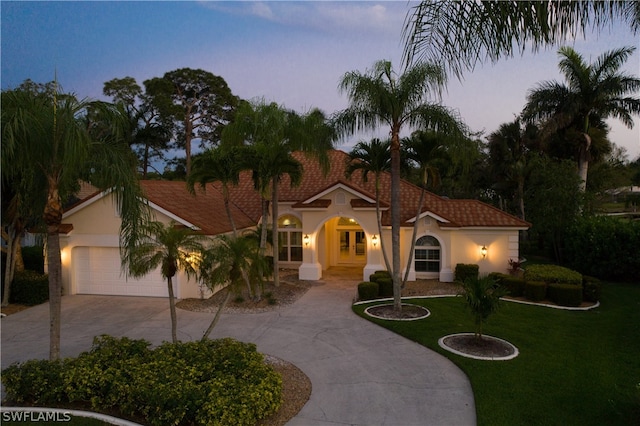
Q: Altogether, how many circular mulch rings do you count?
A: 2